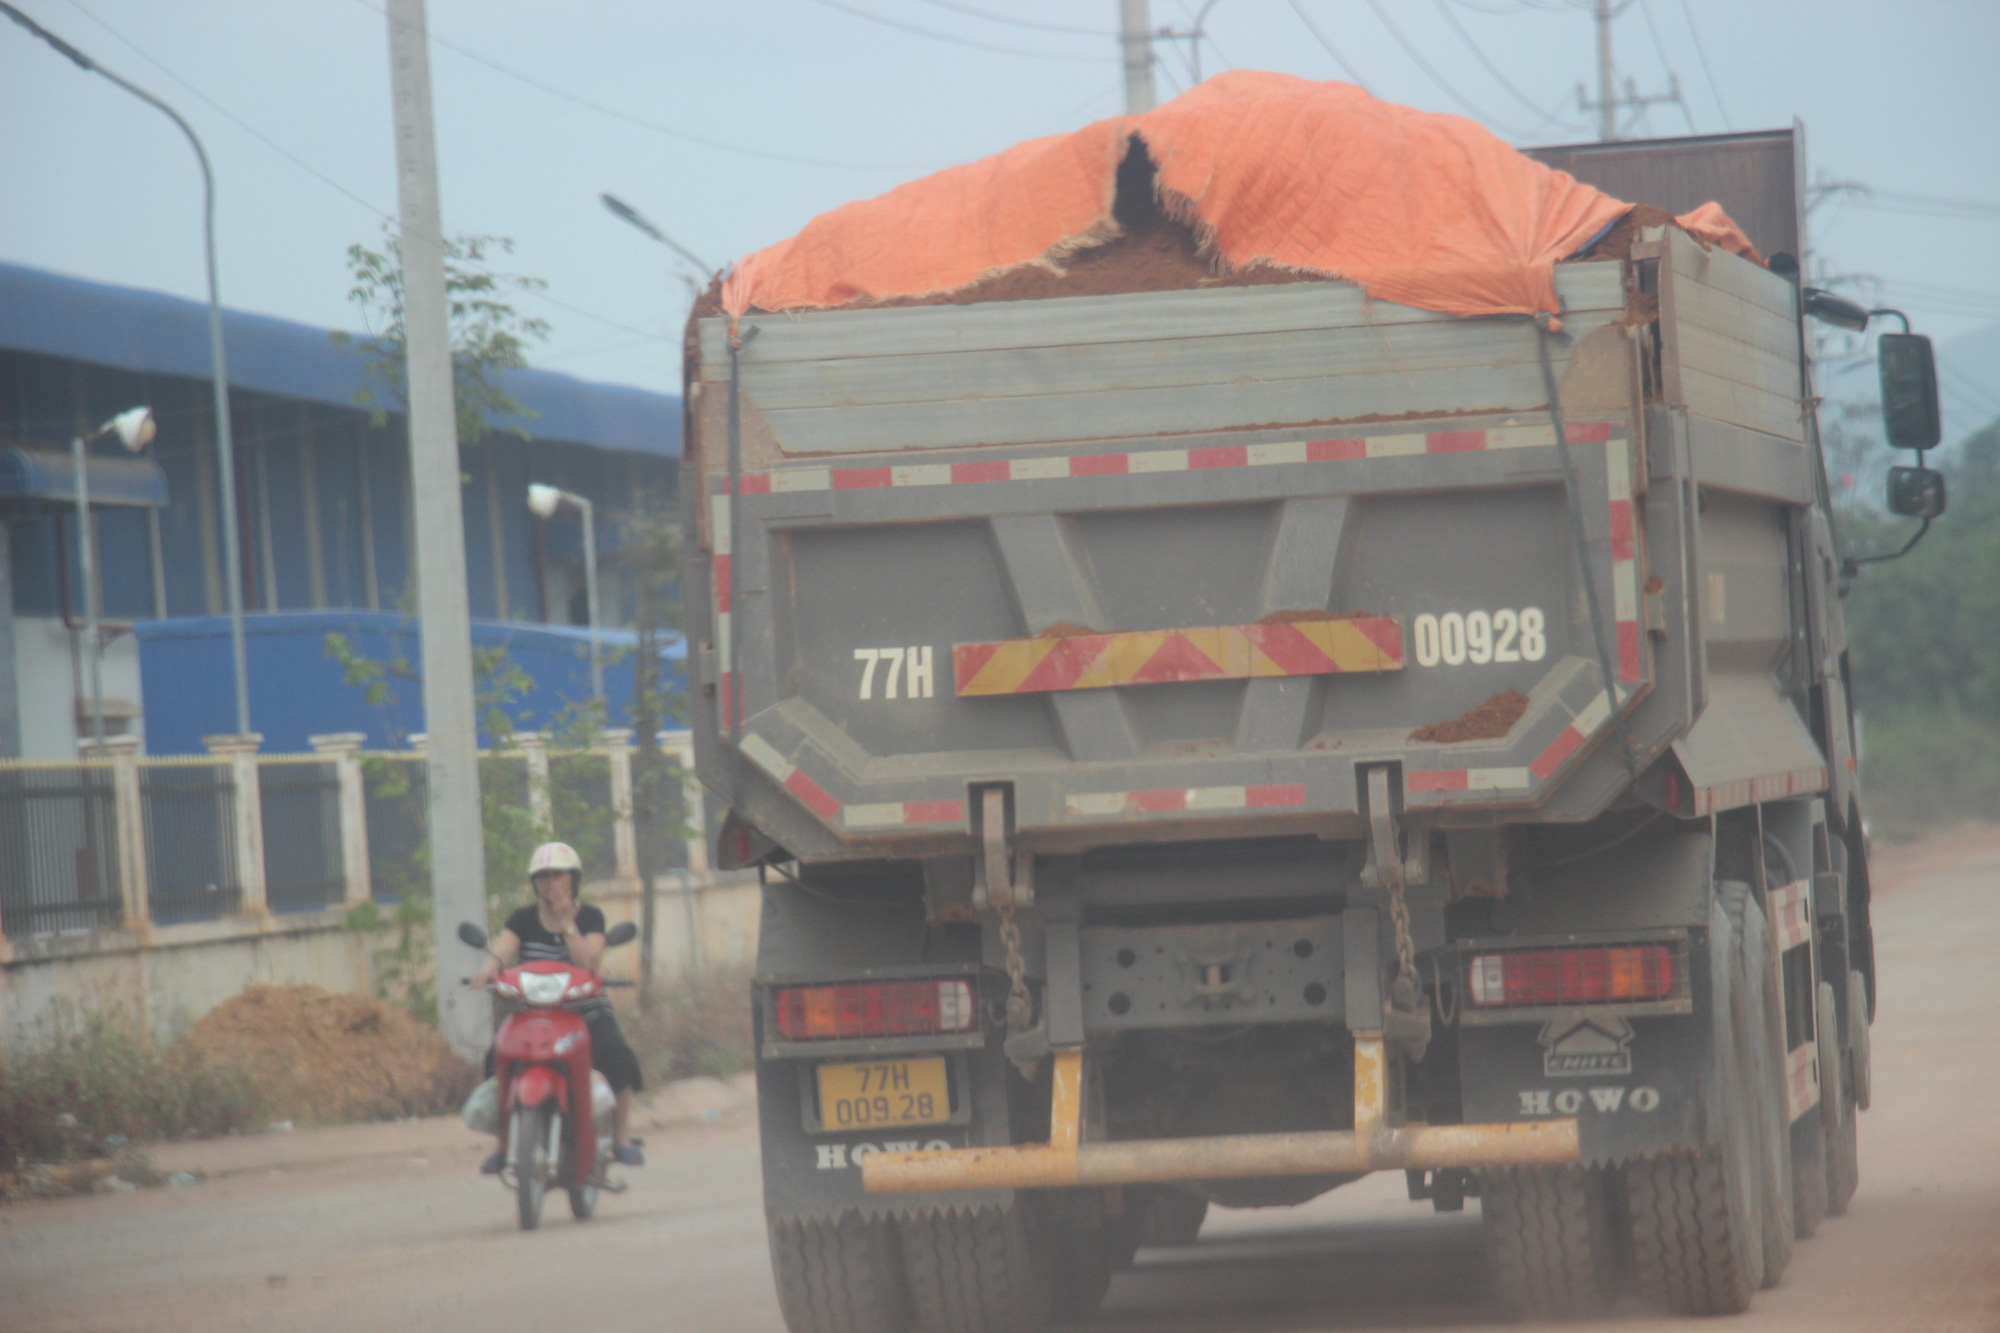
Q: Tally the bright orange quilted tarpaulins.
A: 1